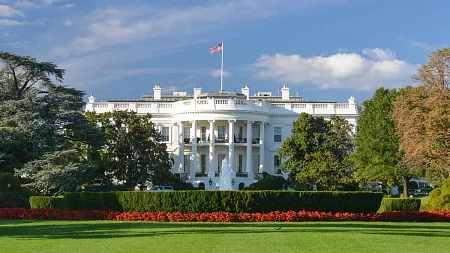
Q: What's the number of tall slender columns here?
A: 6